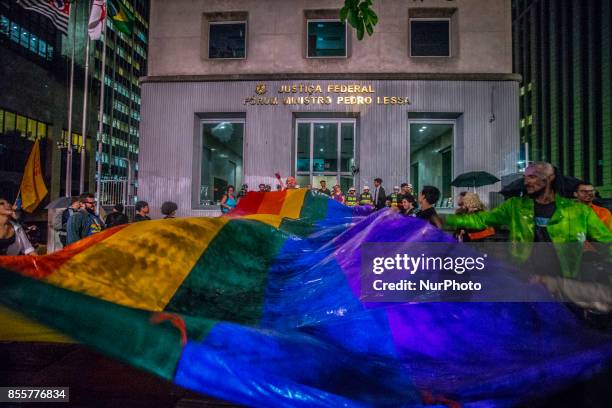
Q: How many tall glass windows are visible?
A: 3